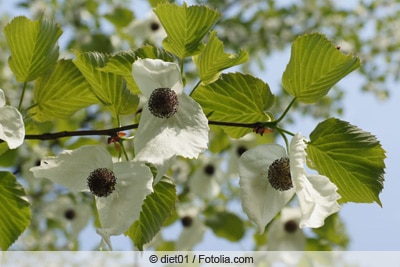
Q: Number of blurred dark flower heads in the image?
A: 6